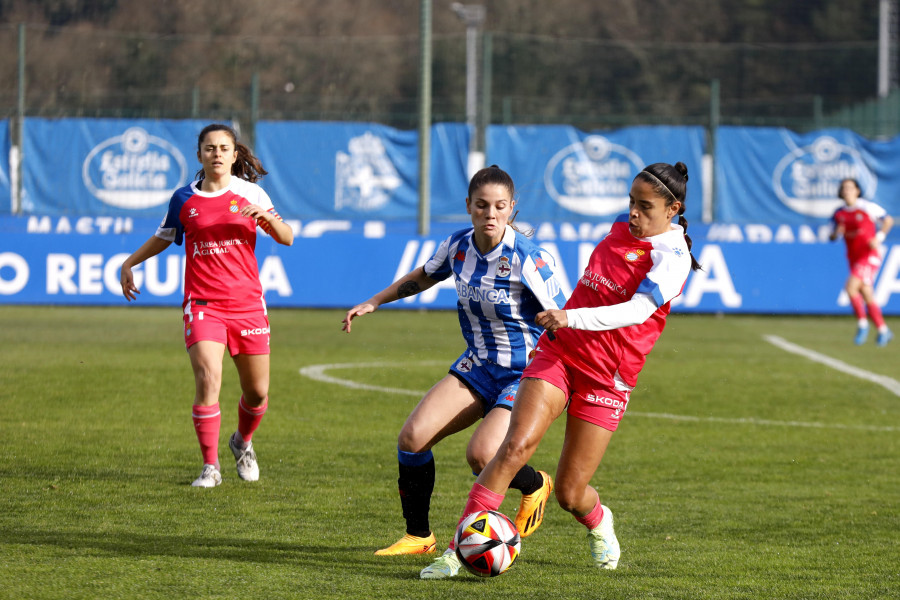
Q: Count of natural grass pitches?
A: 1